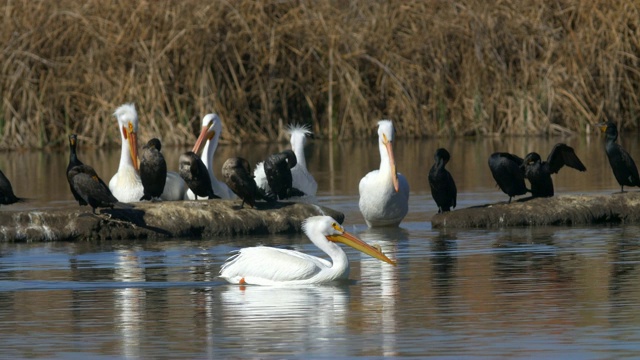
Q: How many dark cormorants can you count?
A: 11